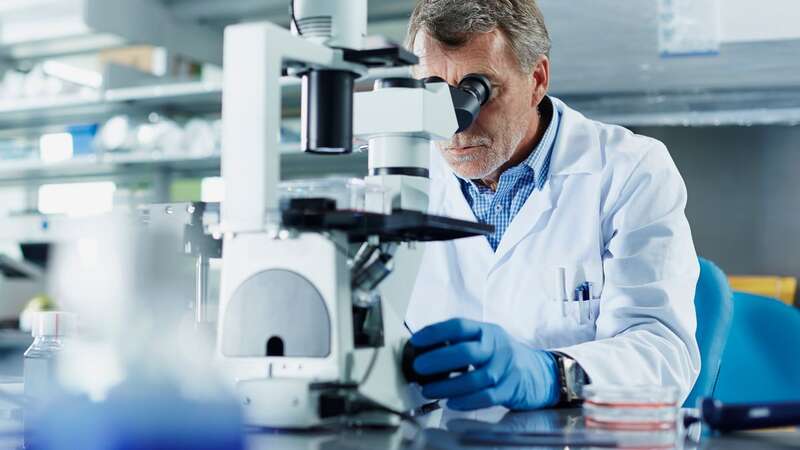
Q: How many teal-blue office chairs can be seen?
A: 2